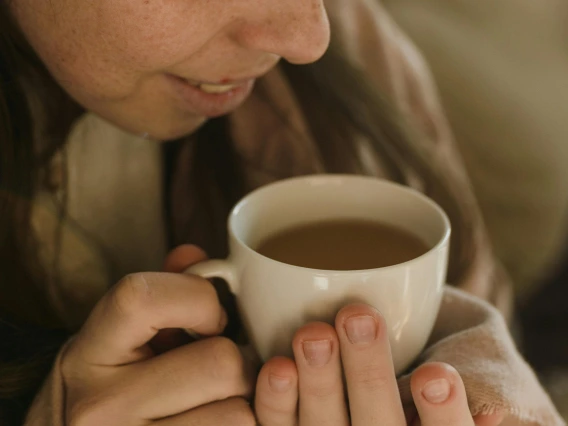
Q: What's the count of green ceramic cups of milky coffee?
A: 0